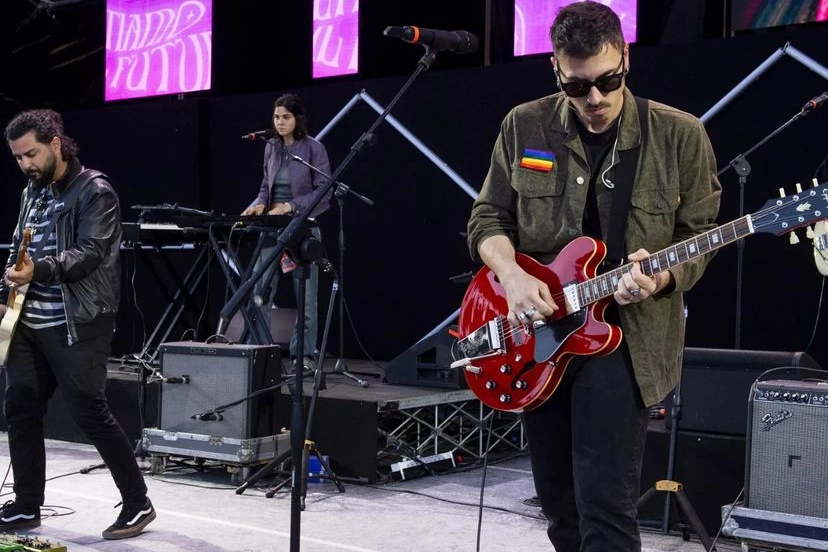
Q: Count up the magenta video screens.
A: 3